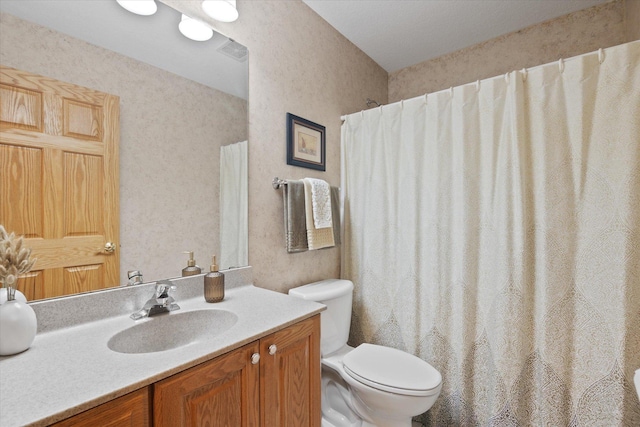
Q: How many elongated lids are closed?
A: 1